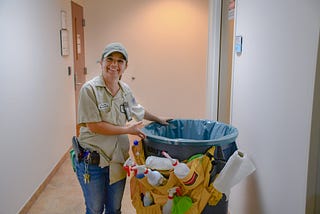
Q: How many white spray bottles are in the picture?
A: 4